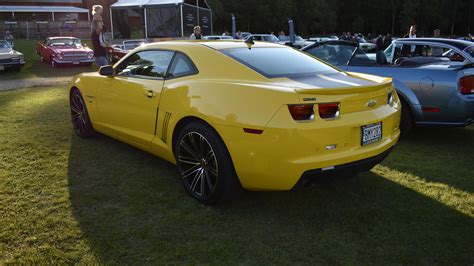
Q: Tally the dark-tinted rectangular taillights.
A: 2